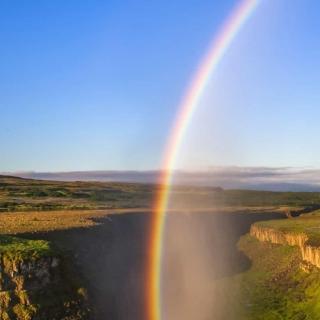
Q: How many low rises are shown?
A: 0